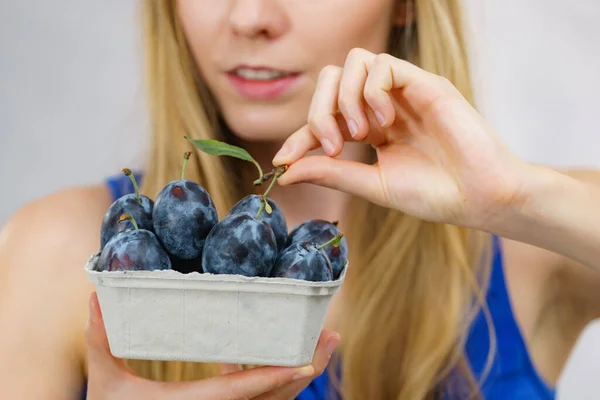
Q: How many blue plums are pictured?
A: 7